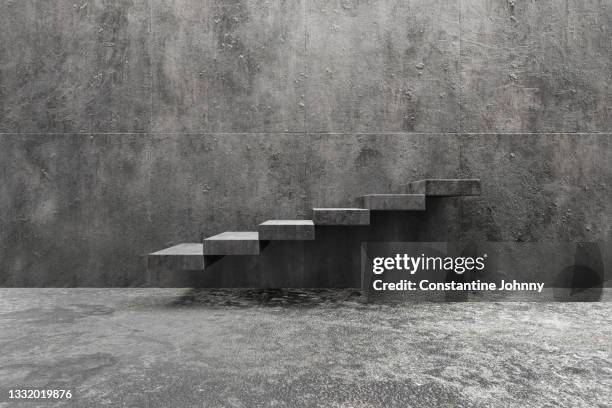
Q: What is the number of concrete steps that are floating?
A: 6